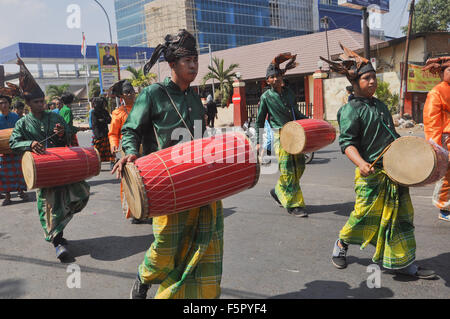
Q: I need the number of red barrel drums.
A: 4